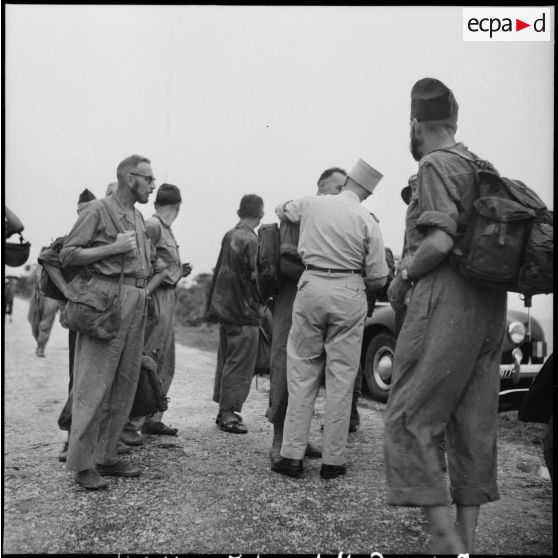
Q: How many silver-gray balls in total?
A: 0